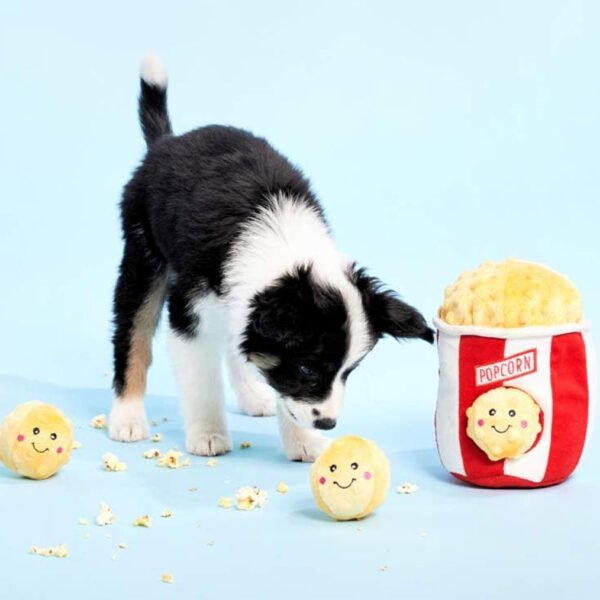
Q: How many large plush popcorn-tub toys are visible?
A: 1